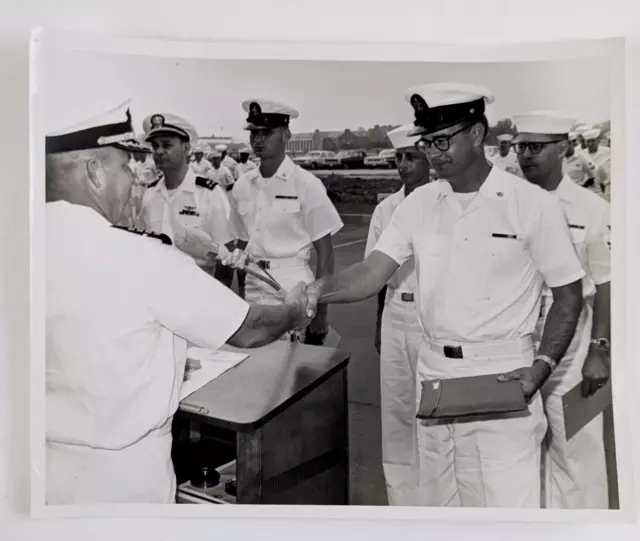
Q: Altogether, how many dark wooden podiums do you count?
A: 1